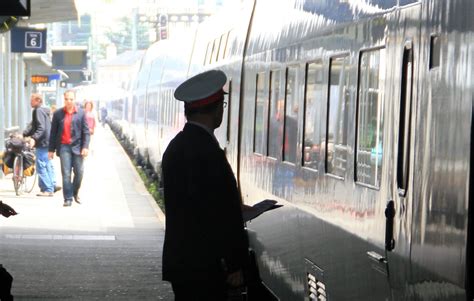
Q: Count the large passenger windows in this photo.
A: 6